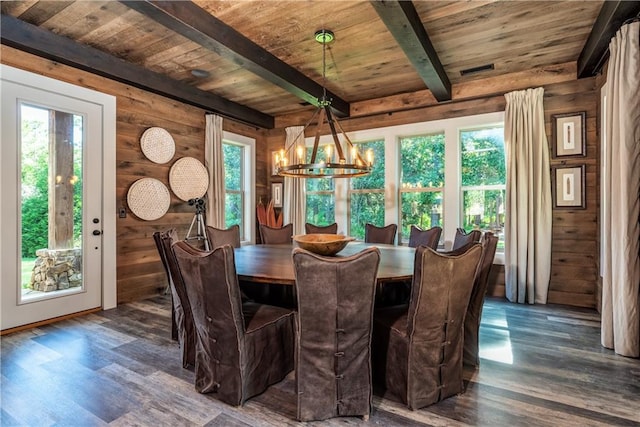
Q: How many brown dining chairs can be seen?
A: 12